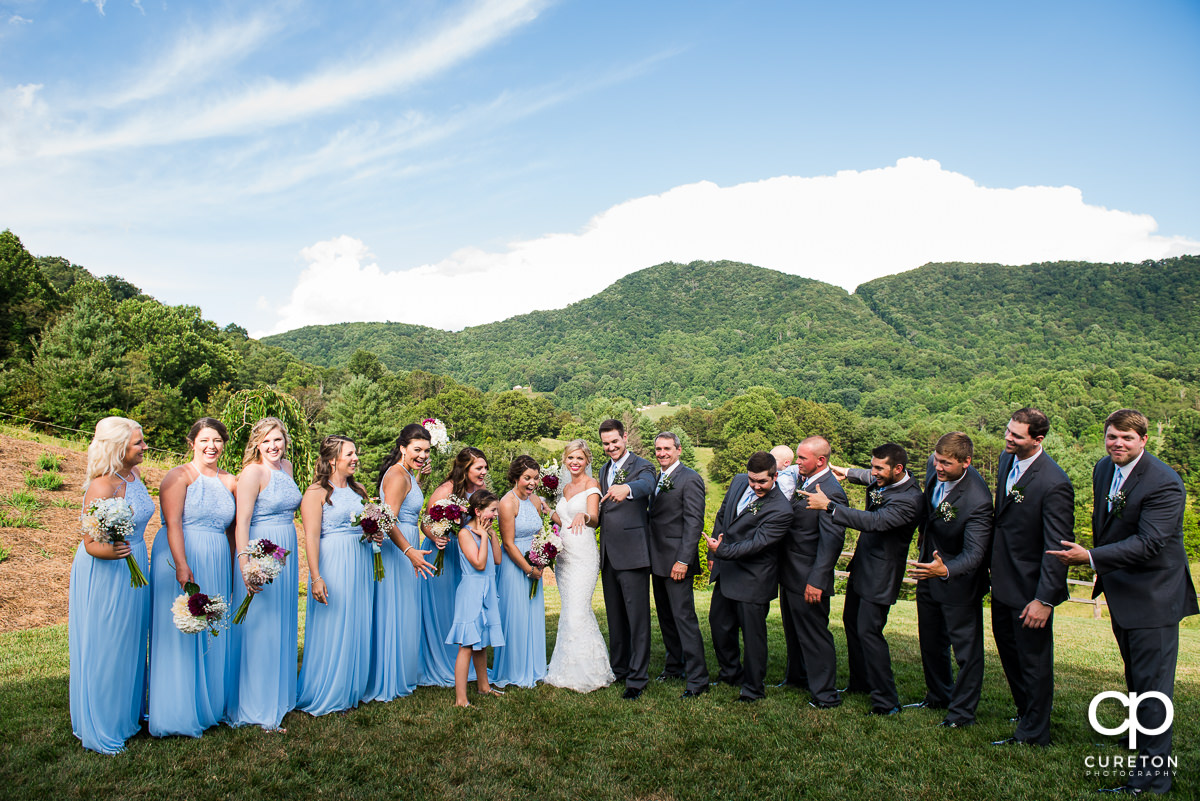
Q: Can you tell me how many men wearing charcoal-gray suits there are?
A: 8